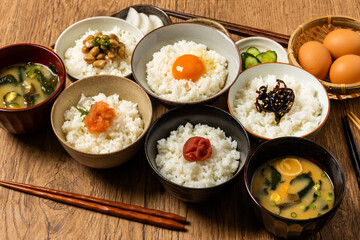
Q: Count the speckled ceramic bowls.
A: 1